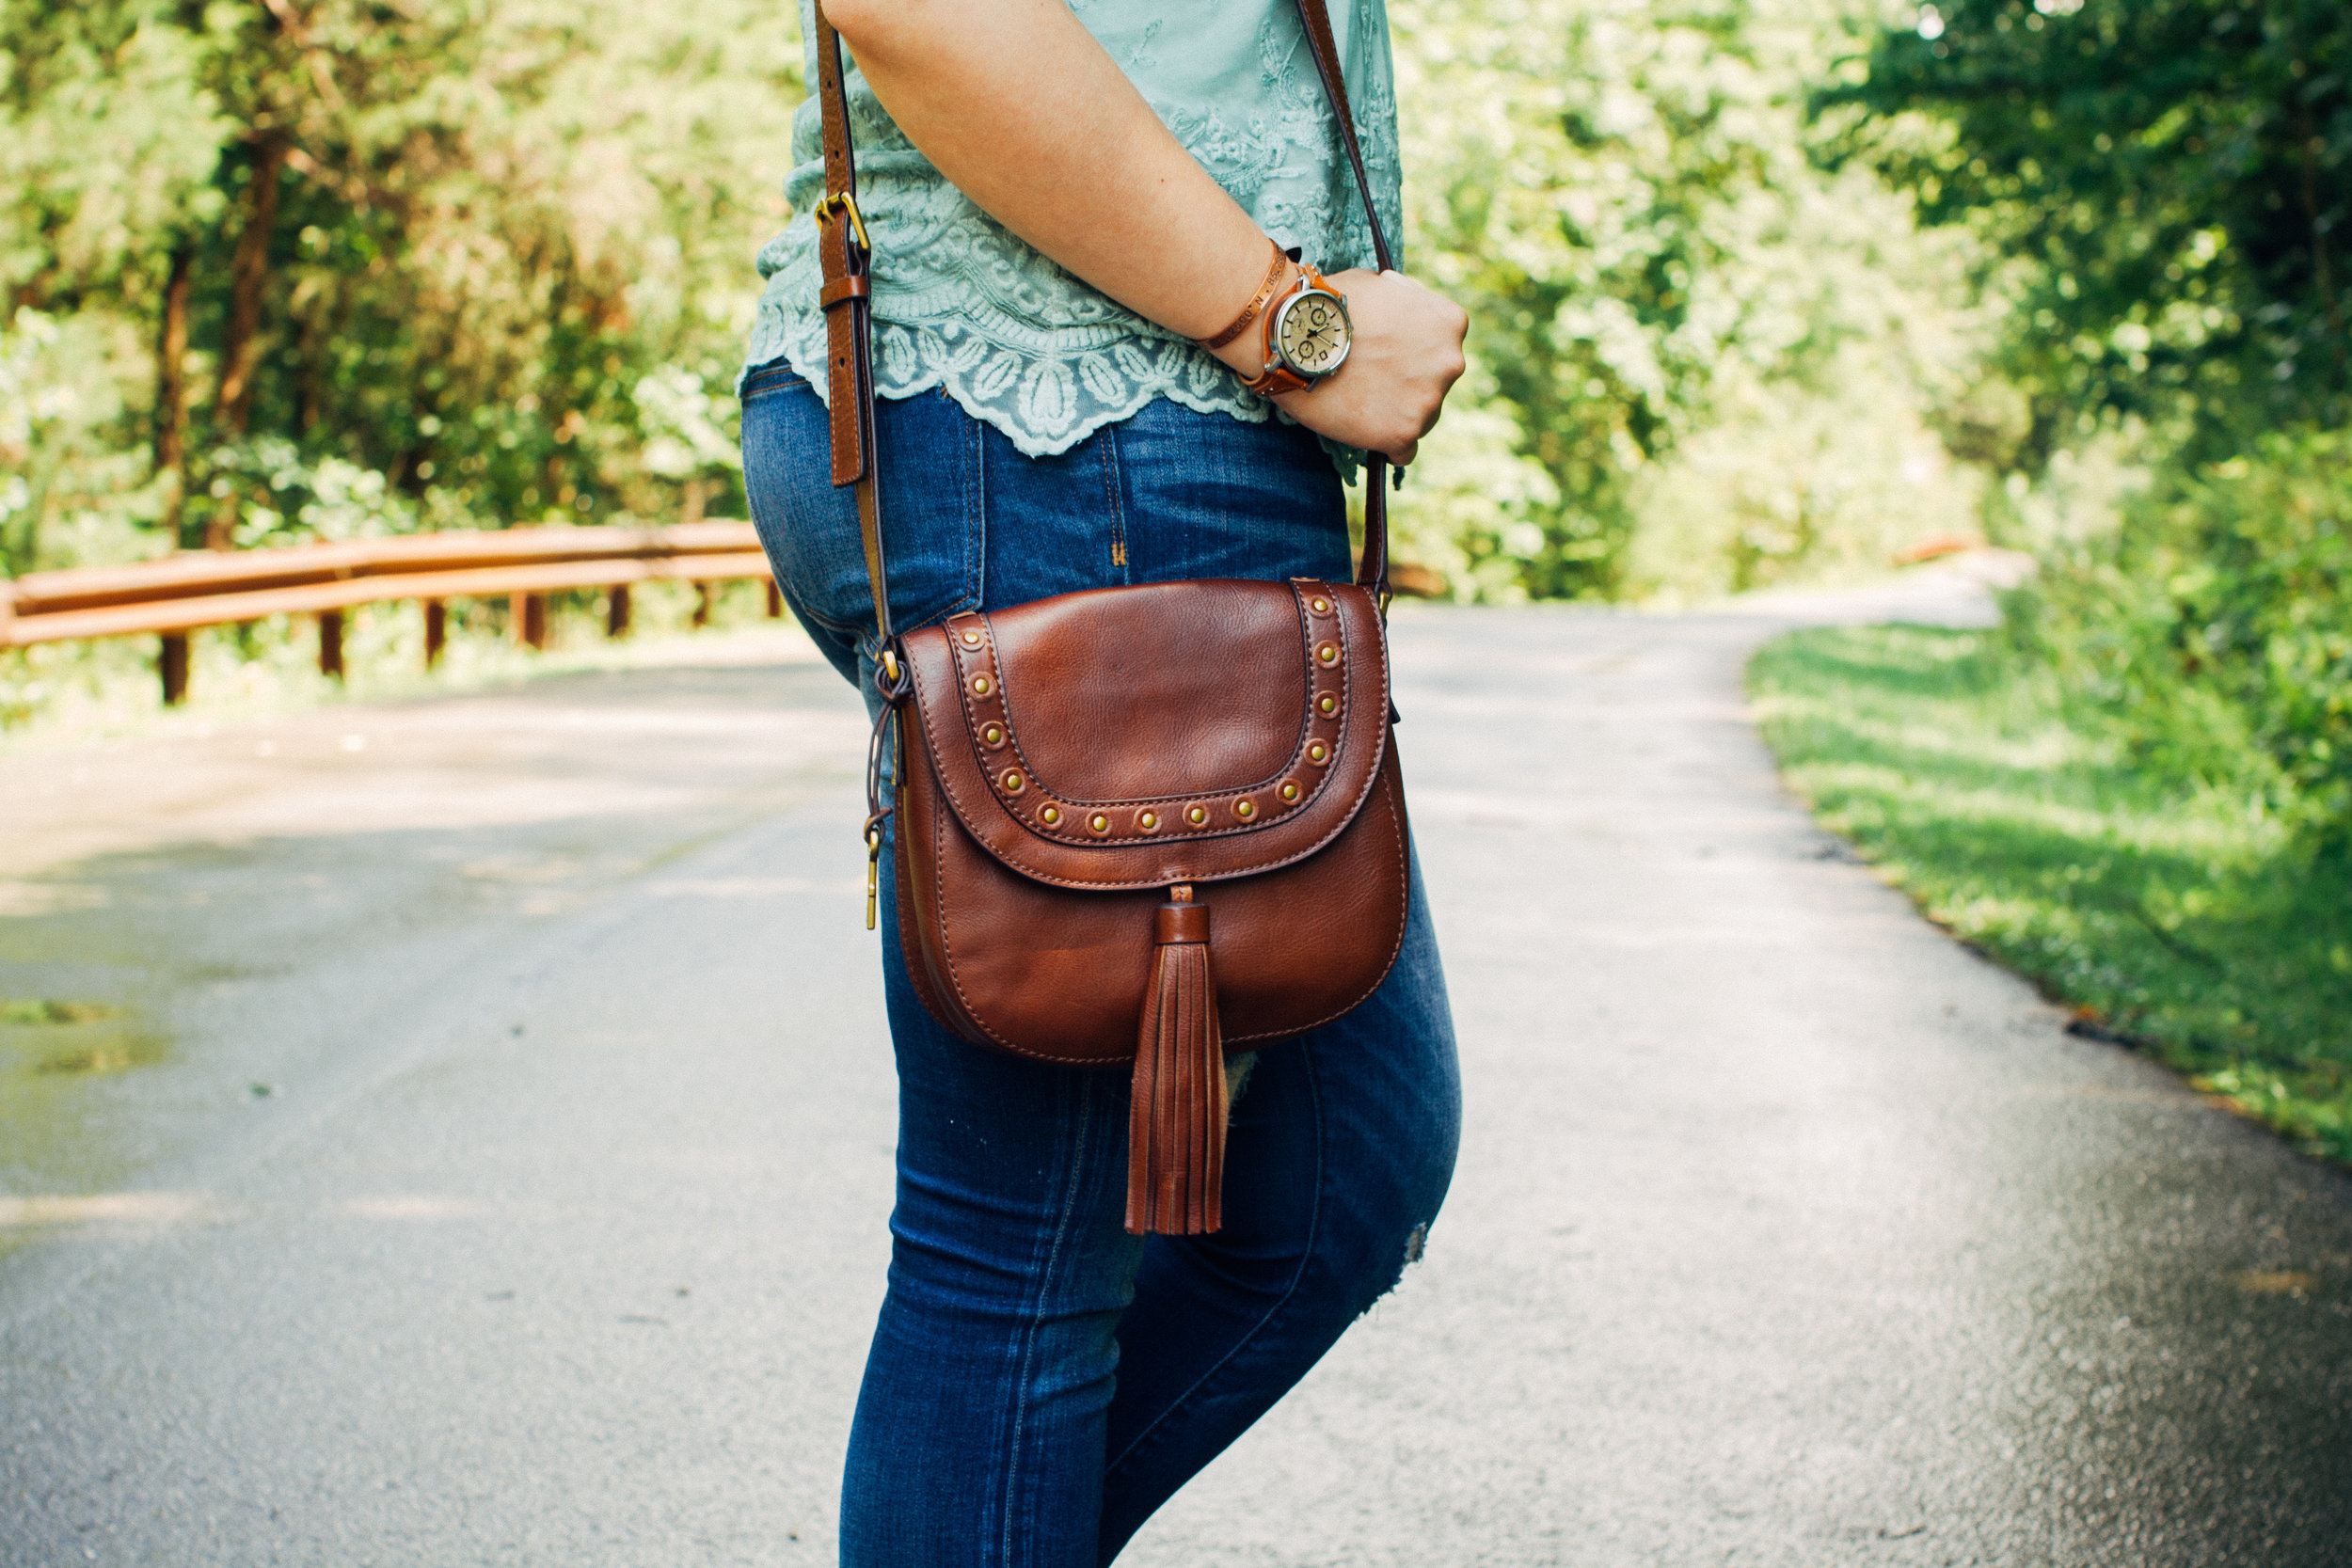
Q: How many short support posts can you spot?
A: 7